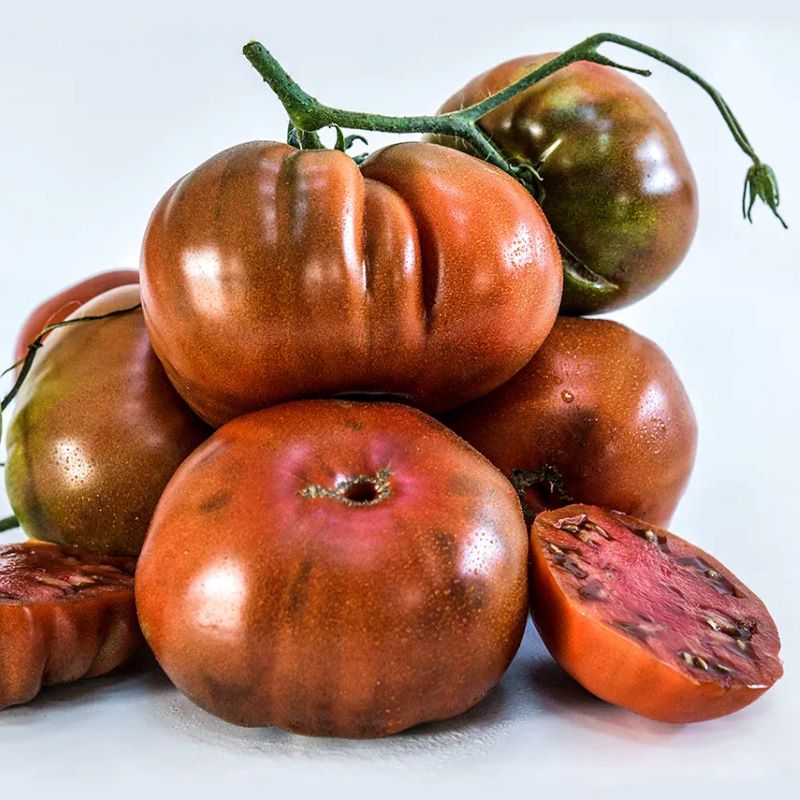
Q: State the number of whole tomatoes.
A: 6